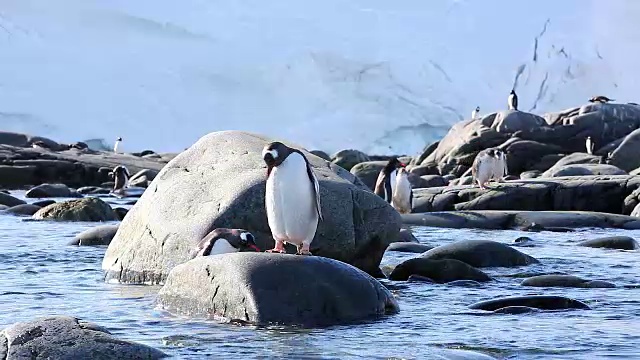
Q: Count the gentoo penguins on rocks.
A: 12